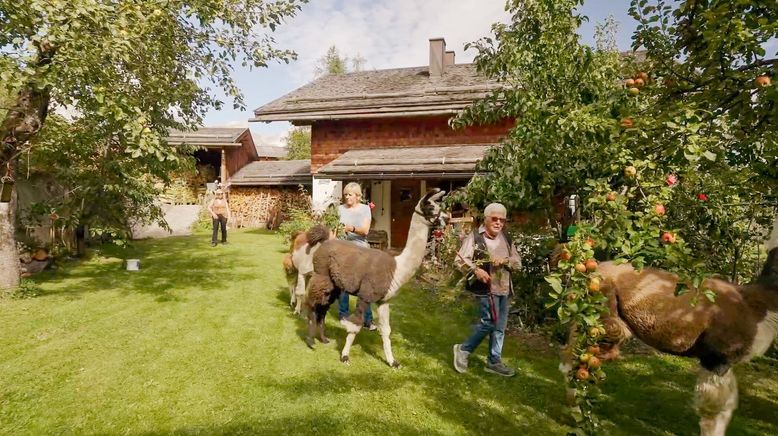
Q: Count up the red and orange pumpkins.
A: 0